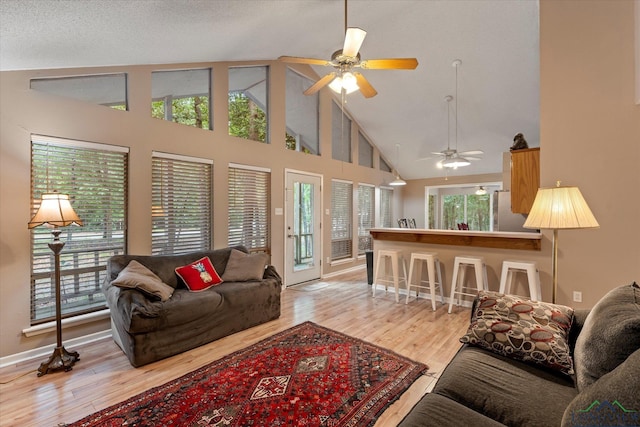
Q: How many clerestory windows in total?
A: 7